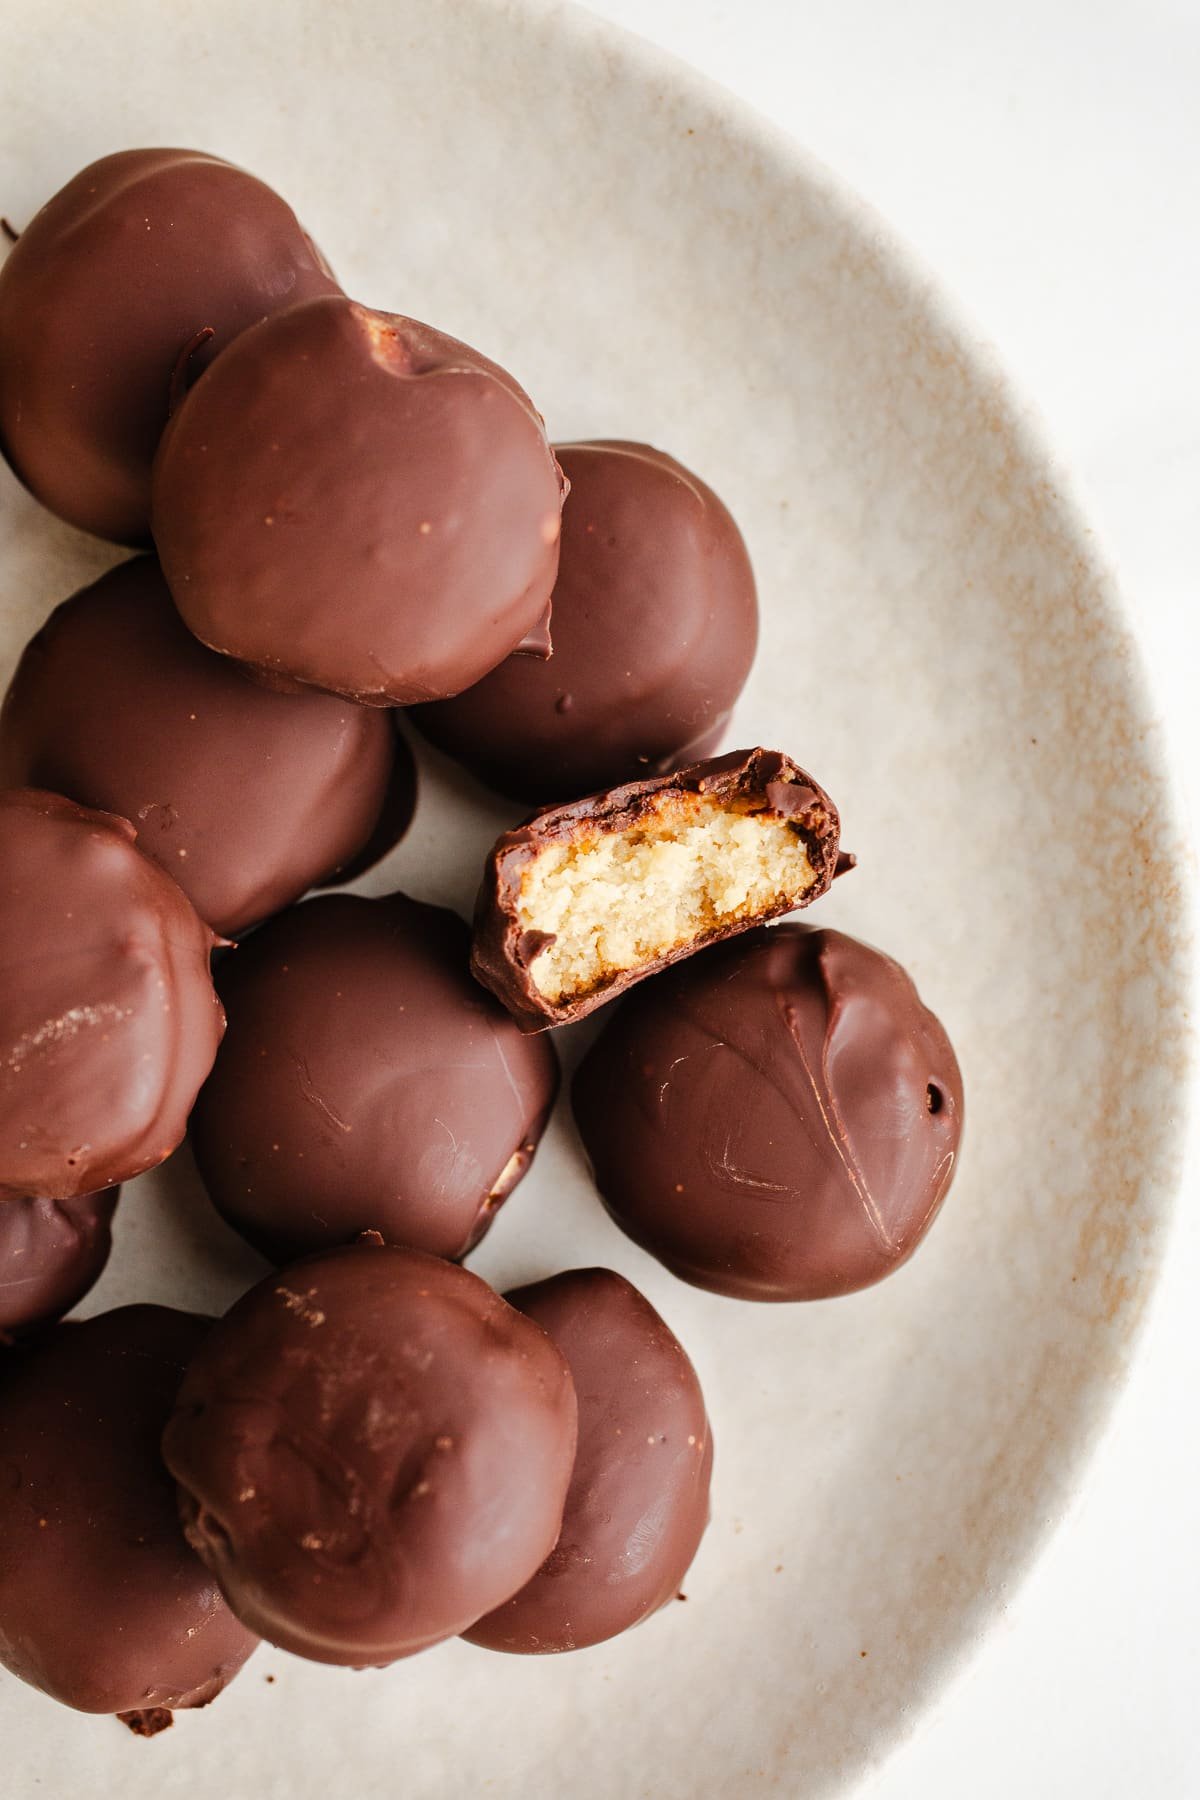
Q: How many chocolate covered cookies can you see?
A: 12